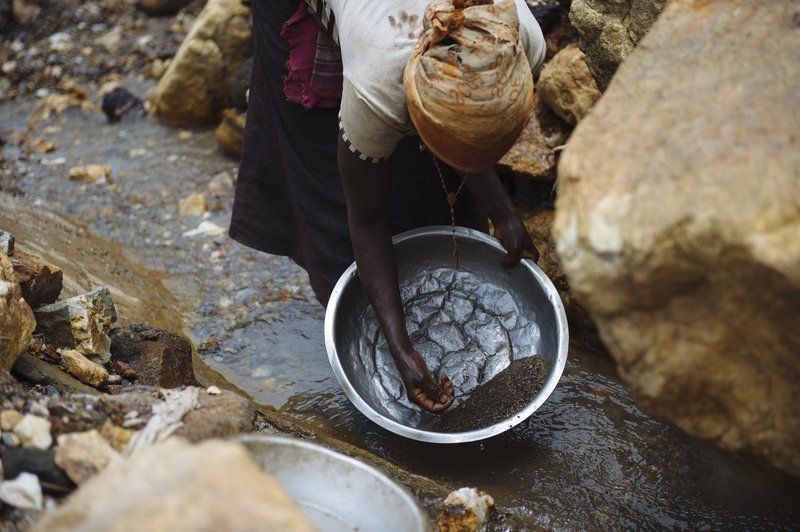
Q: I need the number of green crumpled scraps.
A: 0